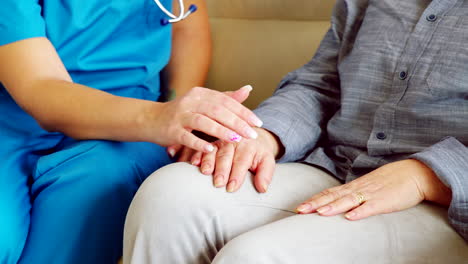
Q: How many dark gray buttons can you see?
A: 3